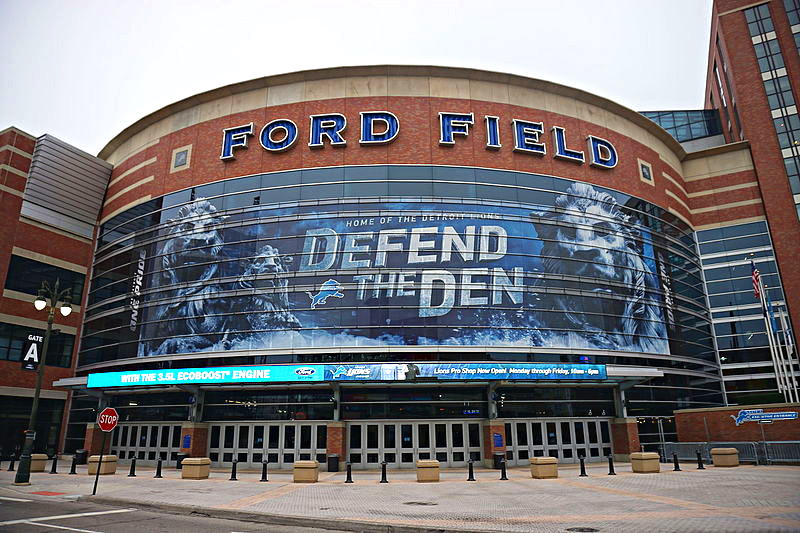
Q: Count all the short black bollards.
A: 15